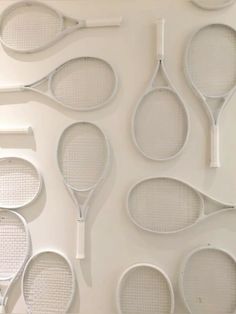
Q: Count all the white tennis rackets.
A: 13